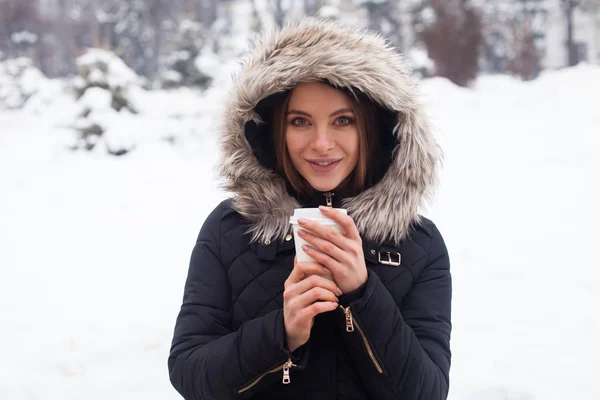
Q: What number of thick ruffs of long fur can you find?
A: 1